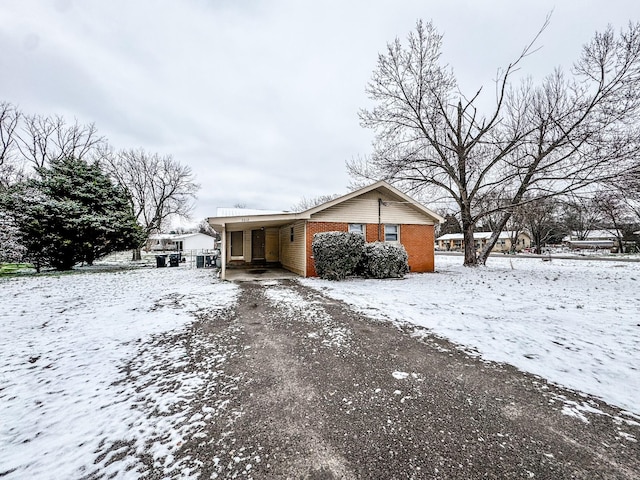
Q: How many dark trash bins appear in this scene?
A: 2